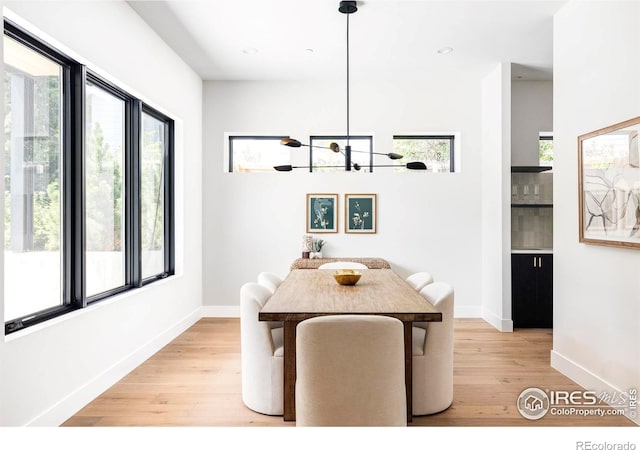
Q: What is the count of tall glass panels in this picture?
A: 3